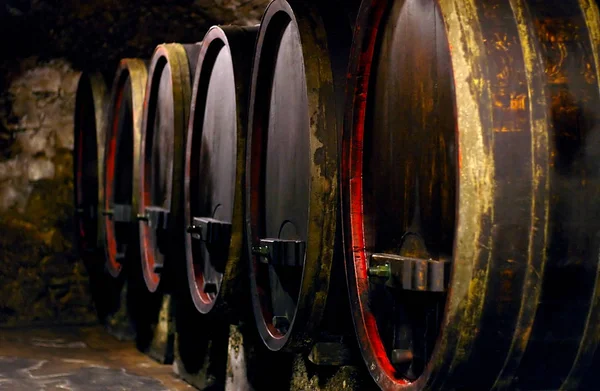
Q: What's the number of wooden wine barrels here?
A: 6